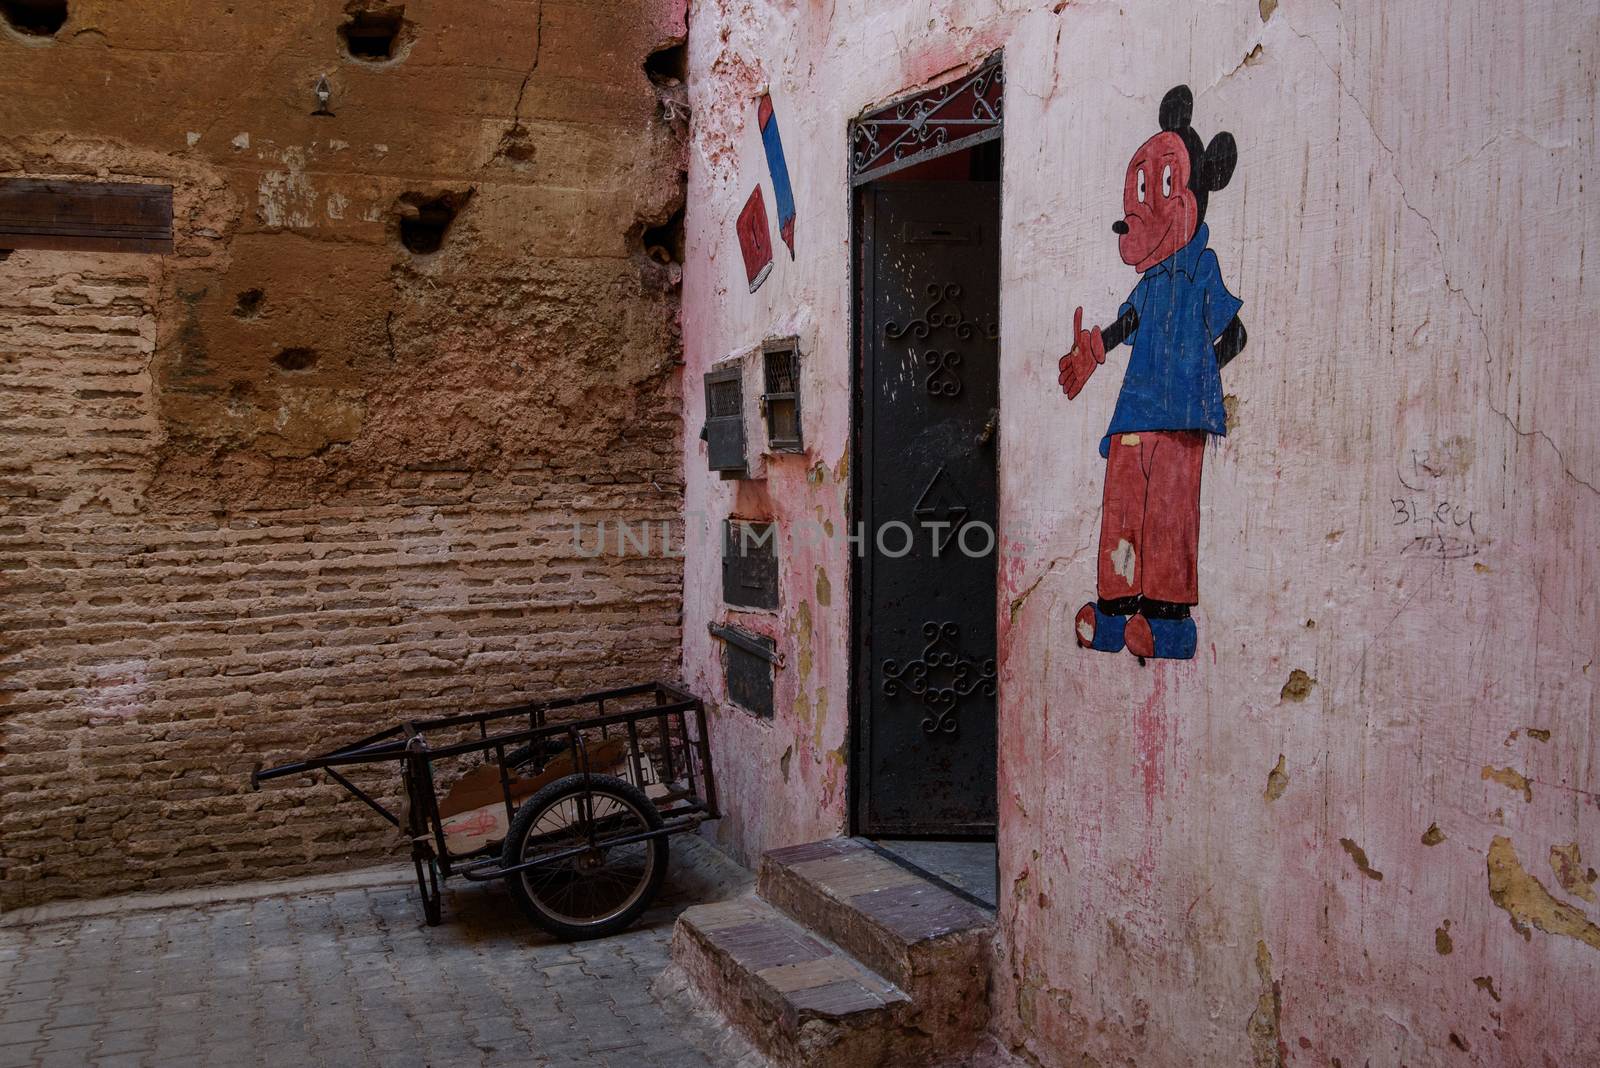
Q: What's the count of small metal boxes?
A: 4